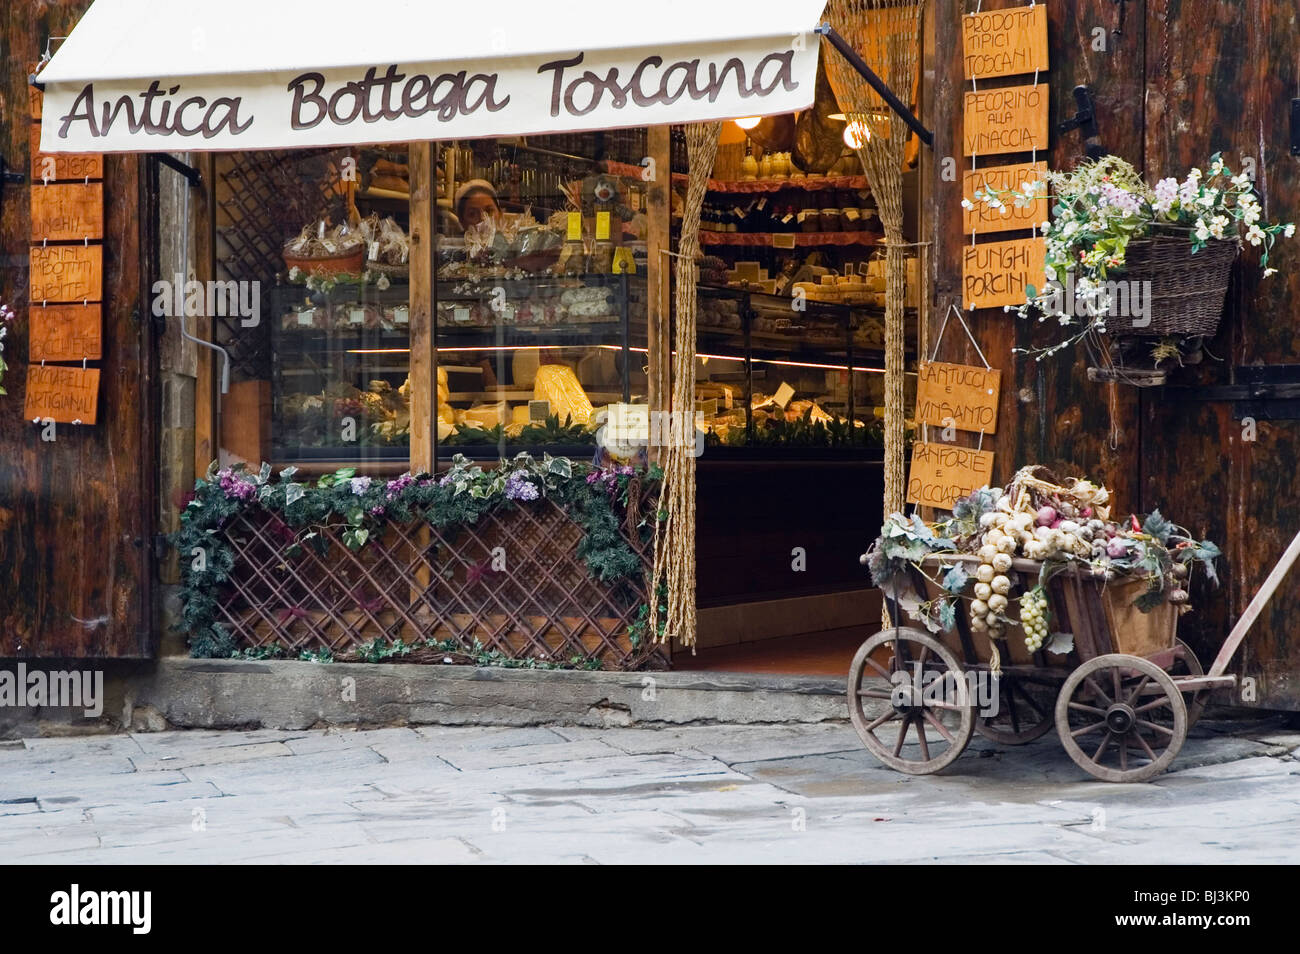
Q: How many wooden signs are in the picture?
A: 12